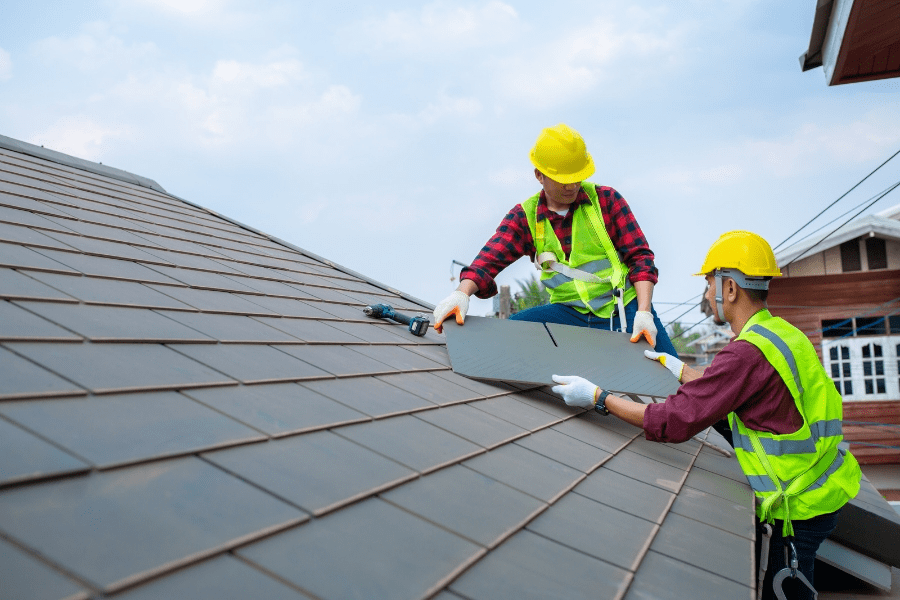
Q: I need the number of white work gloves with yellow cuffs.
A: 2